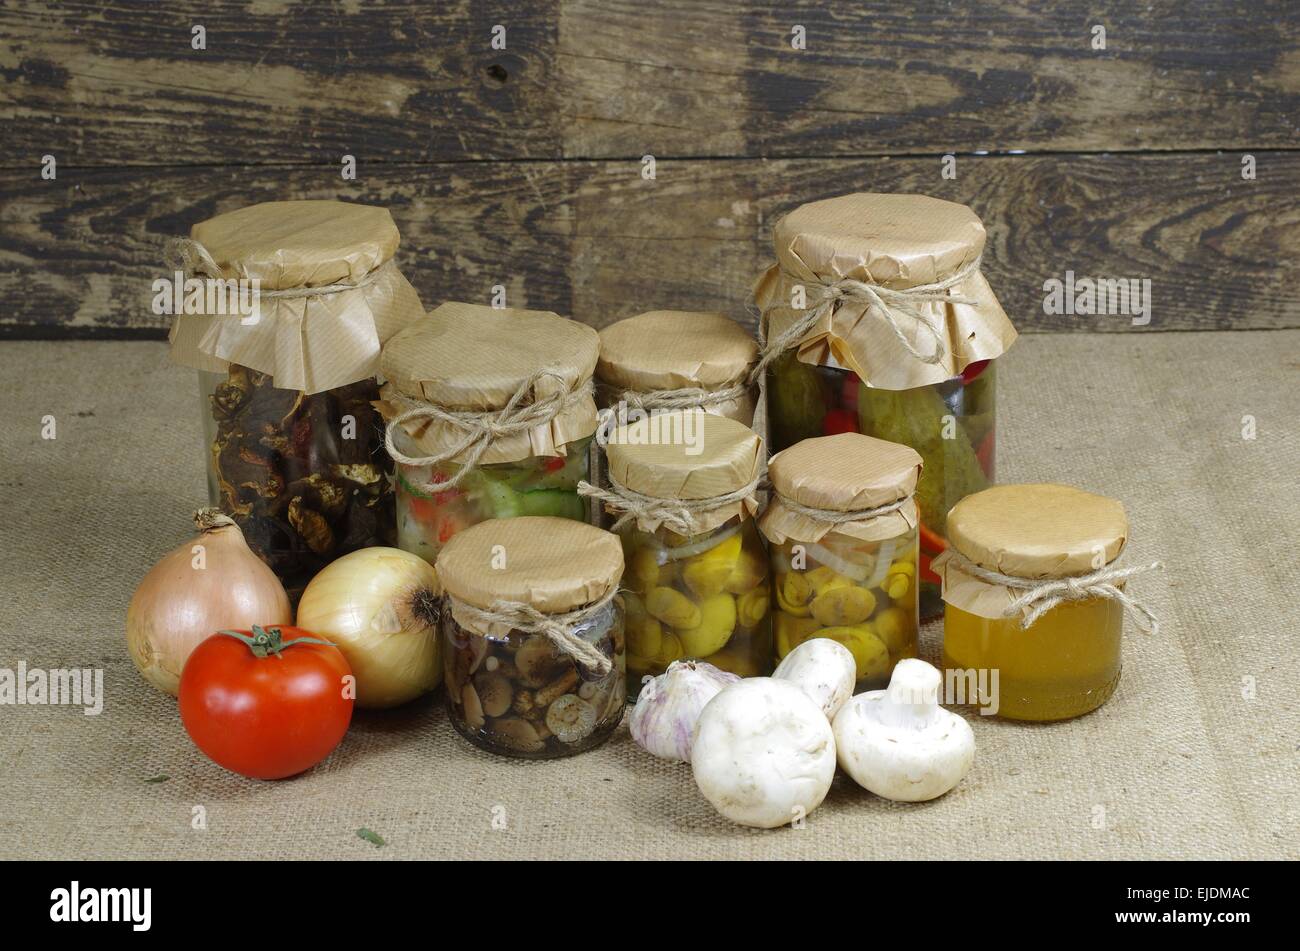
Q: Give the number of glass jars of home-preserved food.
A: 8